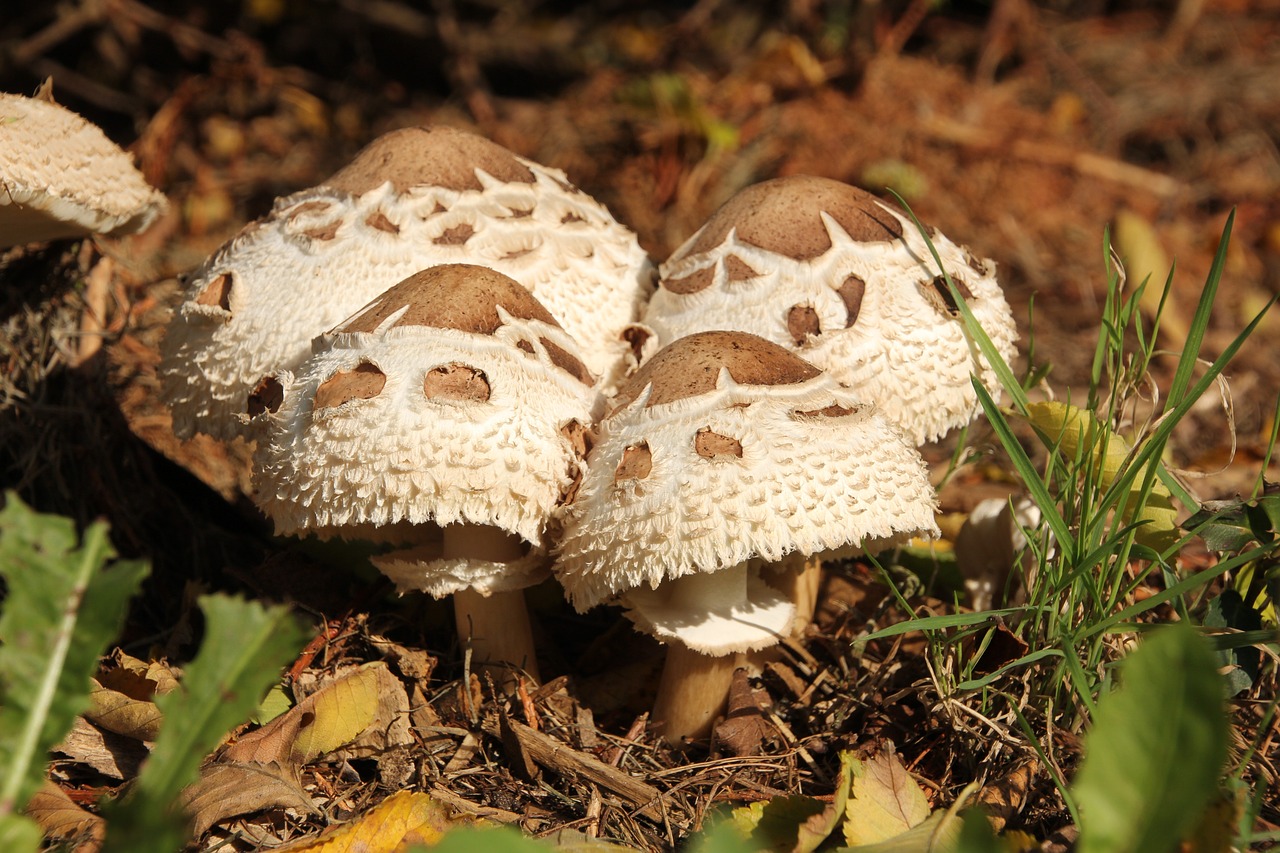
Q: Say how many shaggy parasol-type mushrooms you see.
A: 5